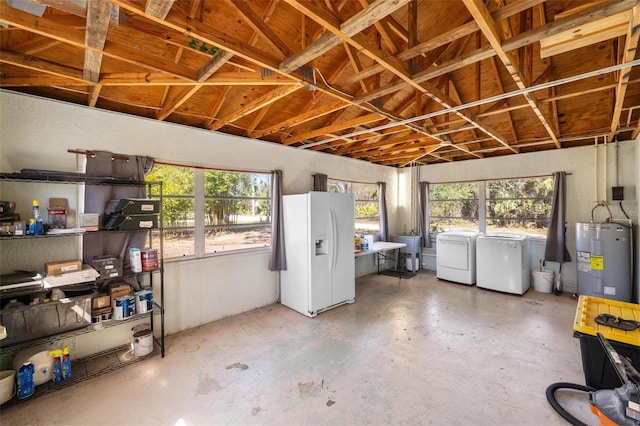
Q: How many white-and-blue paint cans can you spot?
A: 2